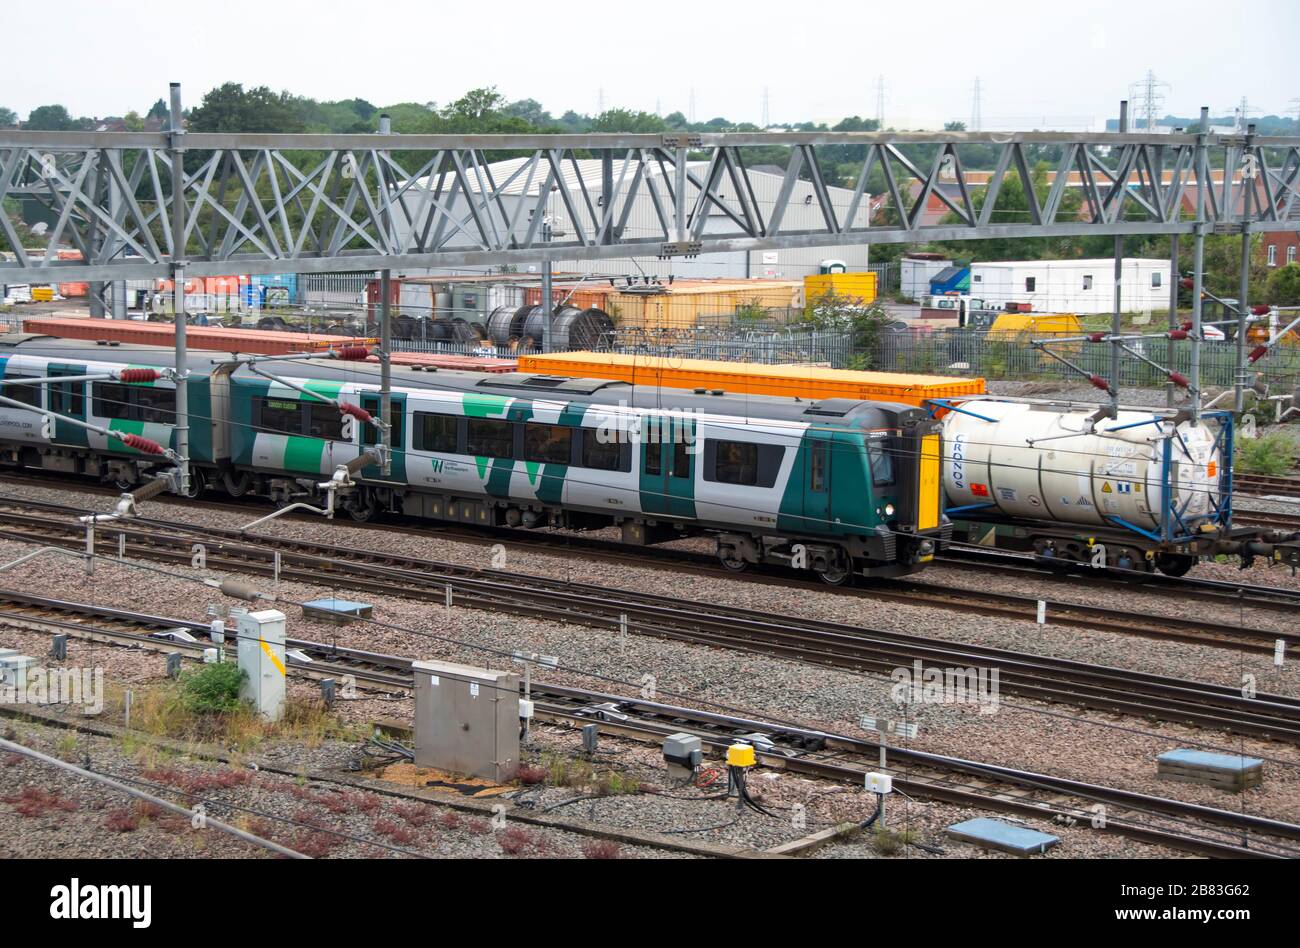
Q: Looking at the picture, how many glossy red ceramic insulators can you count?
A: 12